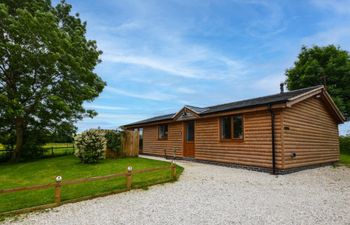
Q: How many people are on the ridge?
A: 0